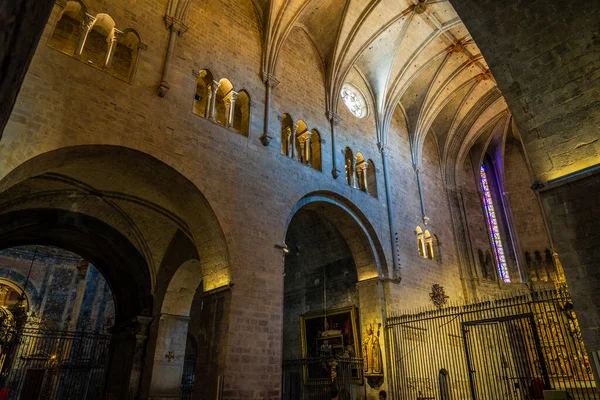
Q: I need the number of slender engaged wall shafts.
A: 5